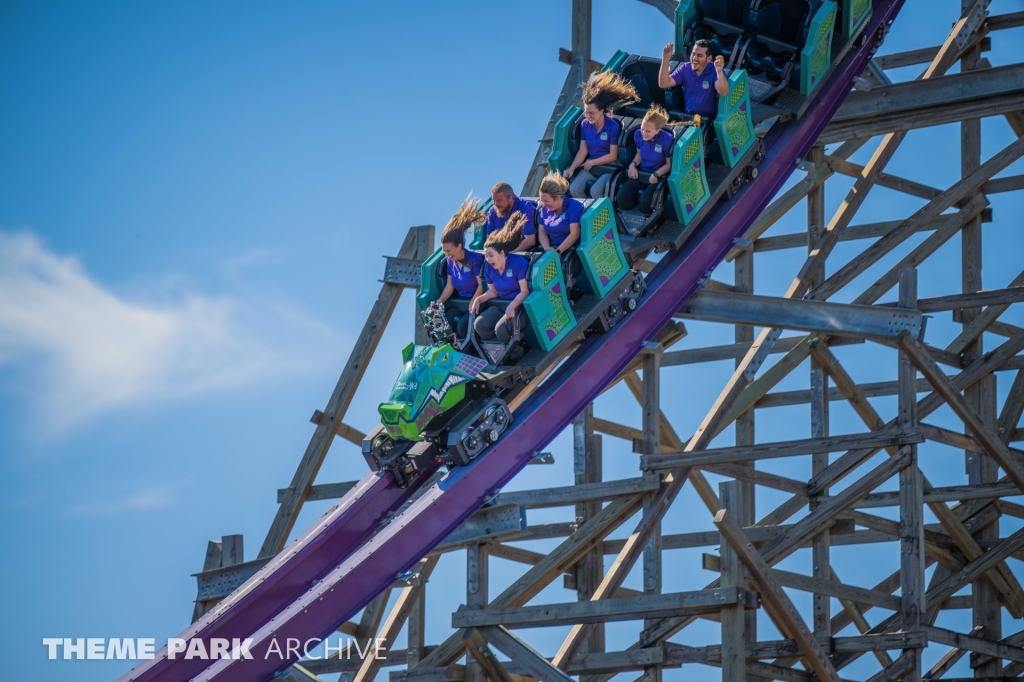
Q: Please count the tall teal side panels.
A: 11